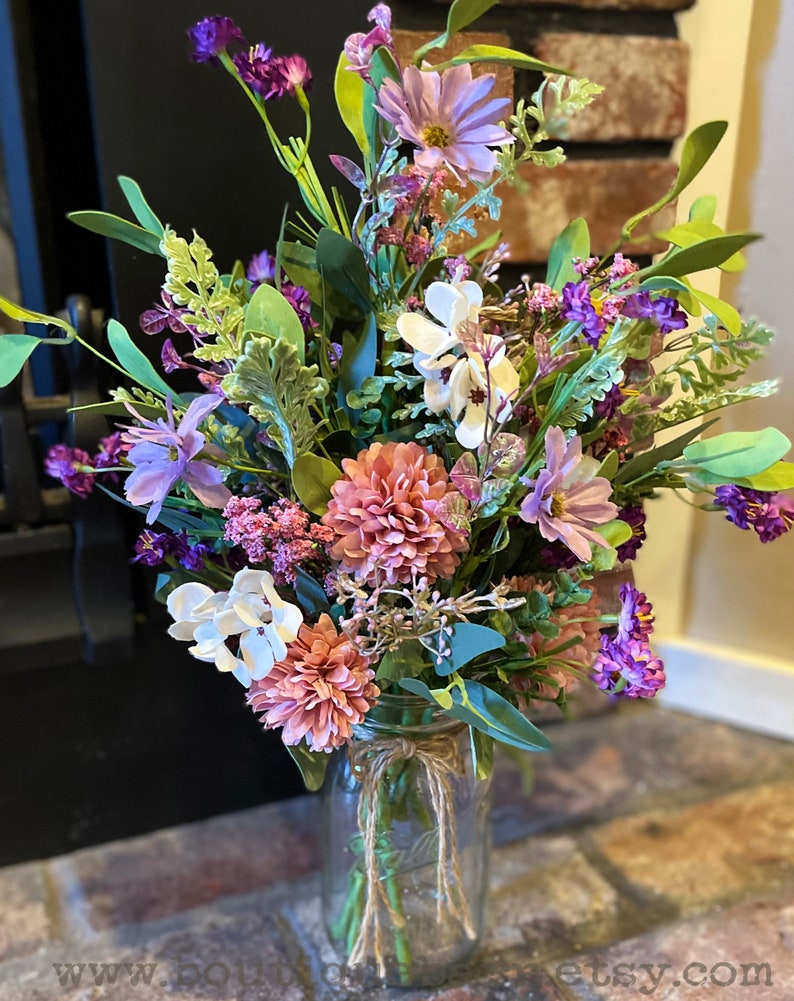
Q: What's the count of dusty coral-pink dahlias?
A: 3